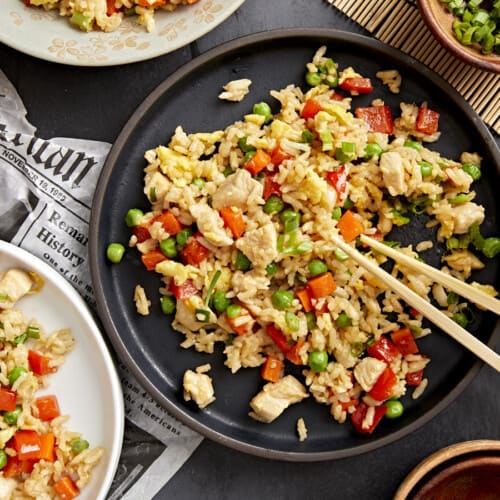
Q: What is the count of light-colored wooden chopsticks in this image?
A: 2